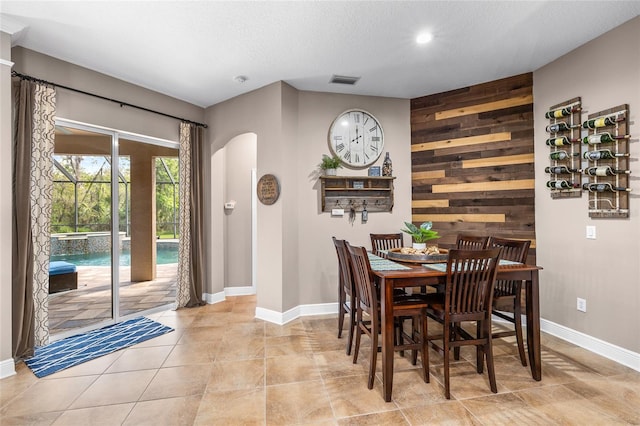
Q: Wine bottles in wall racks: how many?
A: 11